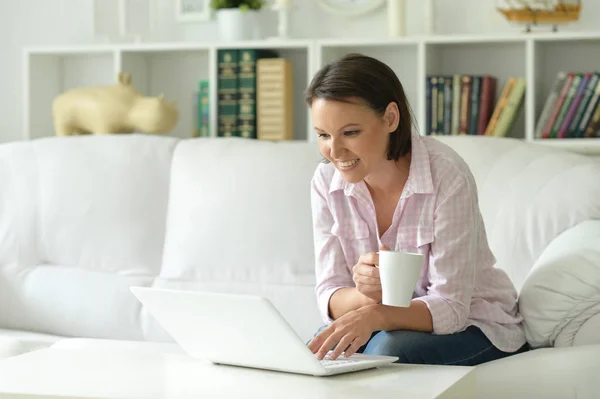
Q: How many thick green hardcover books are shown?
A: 2